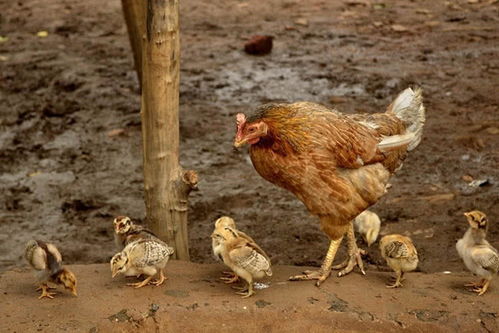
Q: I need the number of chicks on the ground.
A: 8